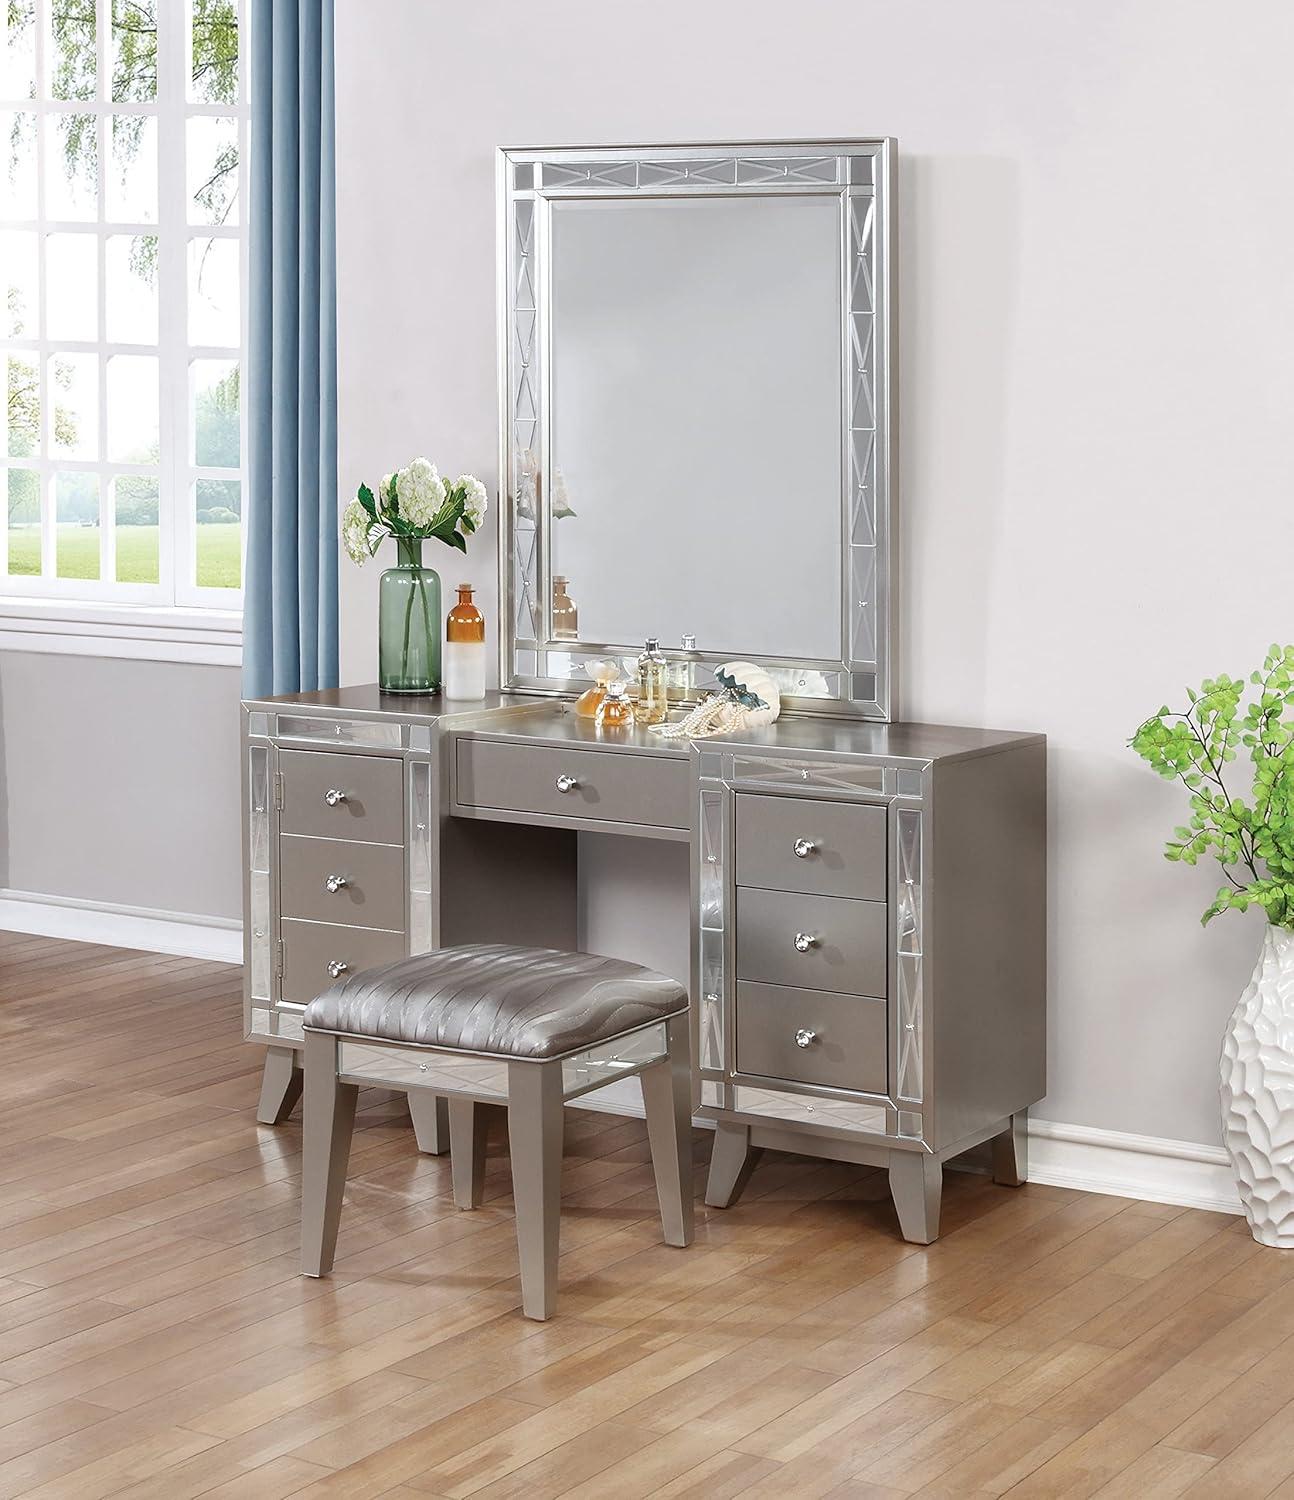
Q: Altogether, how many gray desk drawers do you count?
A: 7